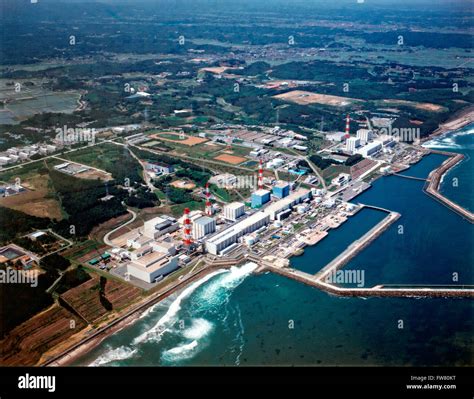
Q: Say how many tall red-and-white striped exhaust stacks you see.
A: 4